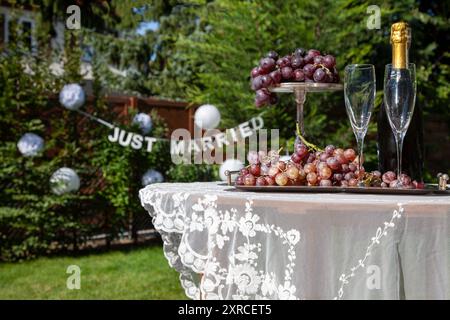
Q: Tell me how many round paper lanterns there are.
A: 7